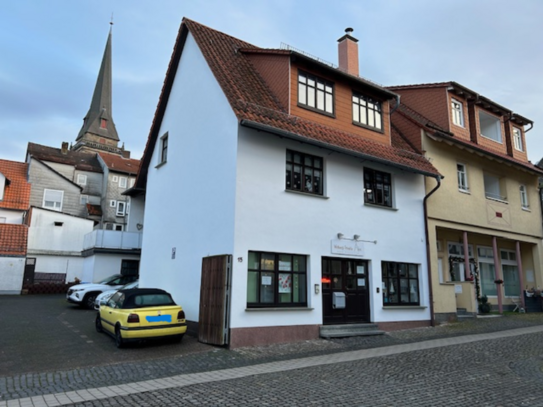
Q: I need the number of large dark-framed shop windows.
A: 2